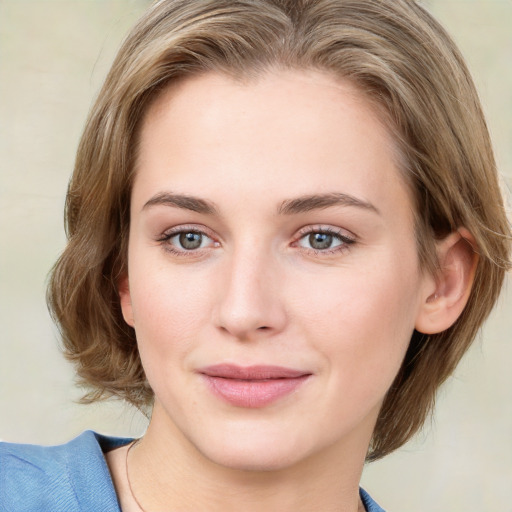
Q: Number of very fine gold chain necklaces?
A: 1